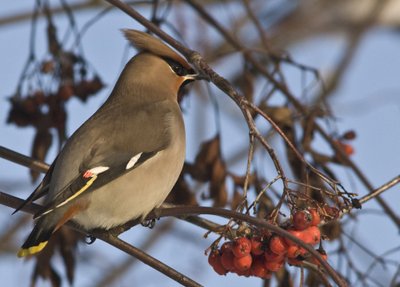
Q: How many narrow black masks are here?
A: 1